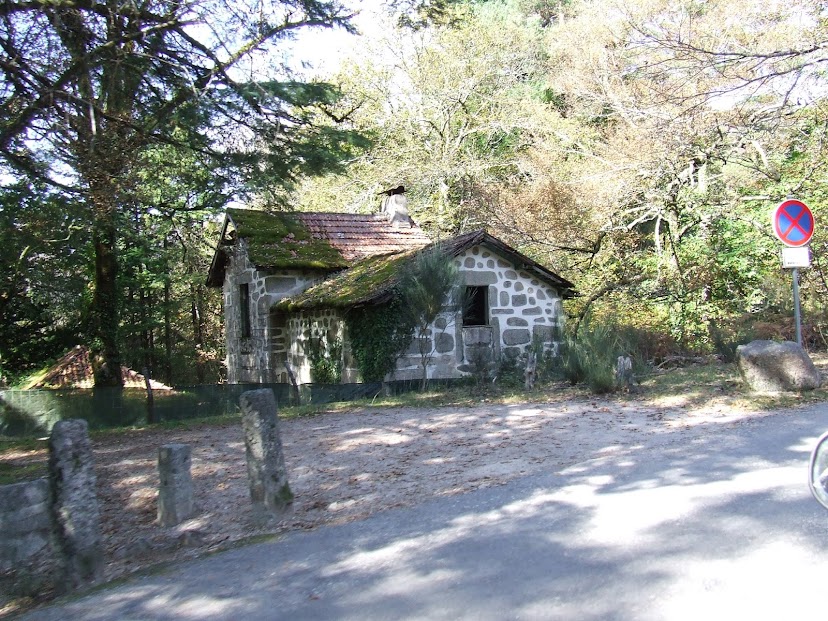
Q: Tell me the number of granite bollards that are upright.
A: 3